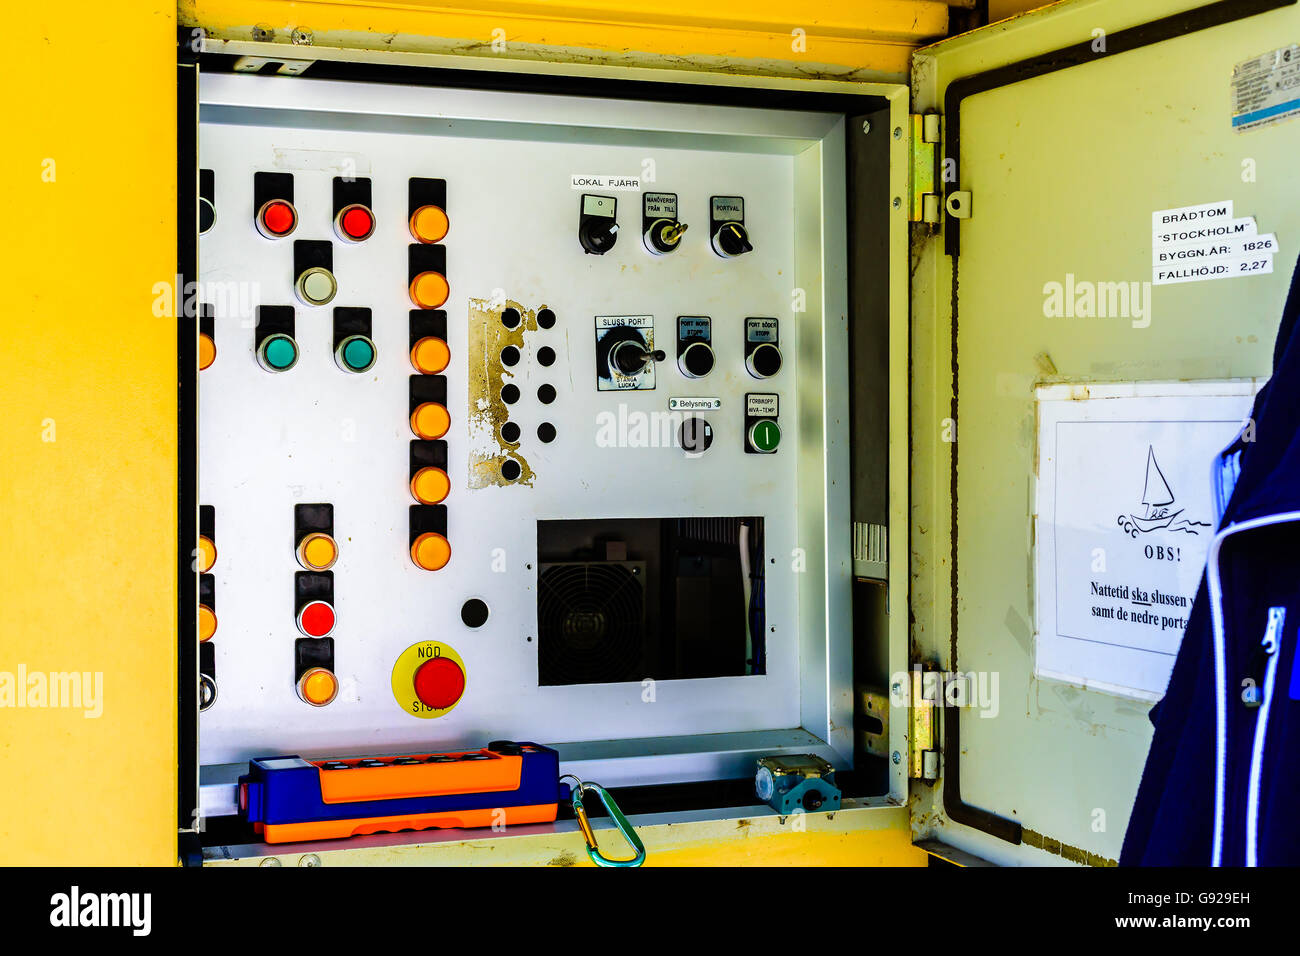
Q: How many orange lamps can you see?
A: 11